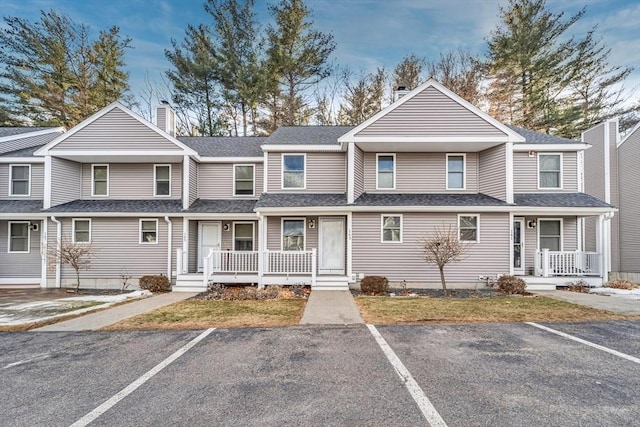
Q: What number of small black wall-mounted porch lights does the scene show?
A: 4